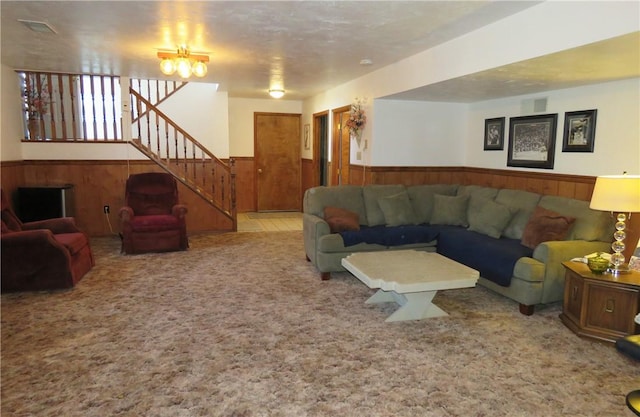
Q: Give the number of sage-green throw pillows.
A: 3